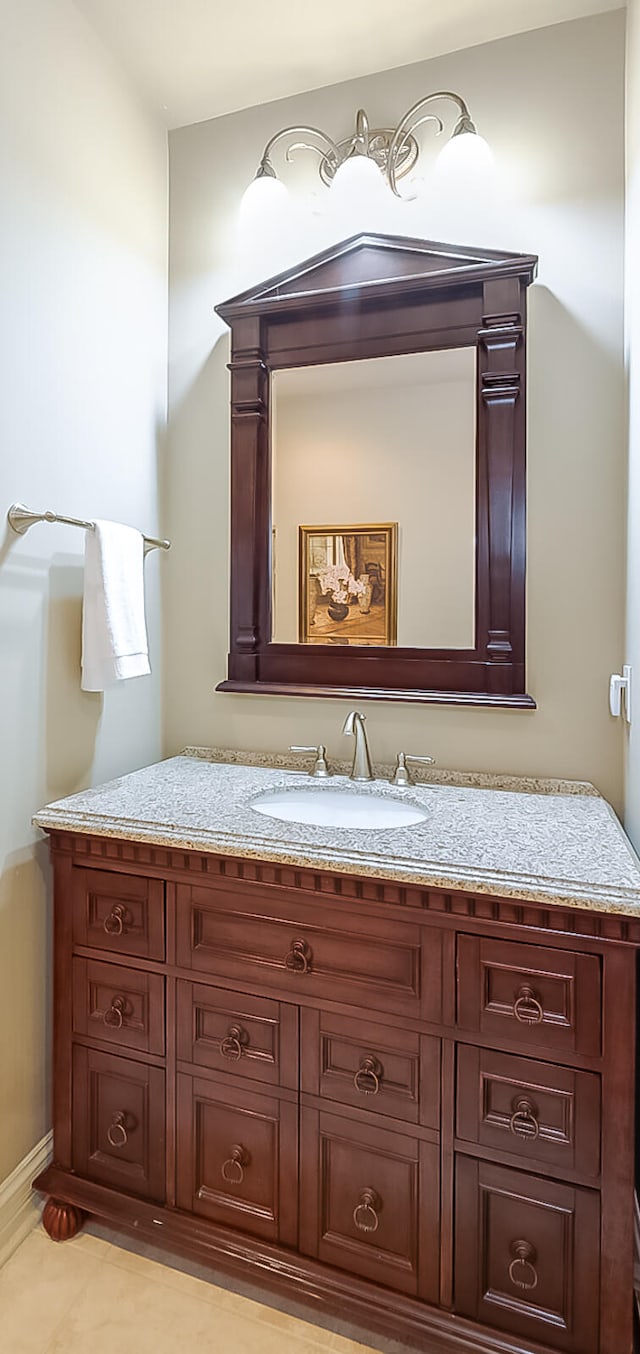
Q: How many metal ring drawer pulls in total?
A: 11